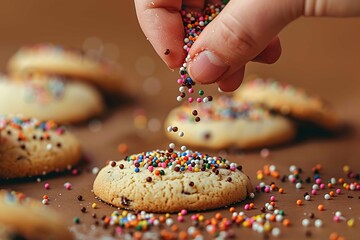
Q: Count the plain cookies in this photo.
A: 0